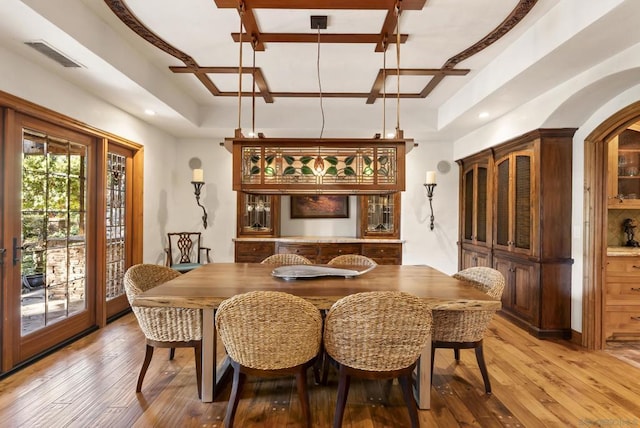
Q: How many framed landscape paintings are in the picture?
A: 1